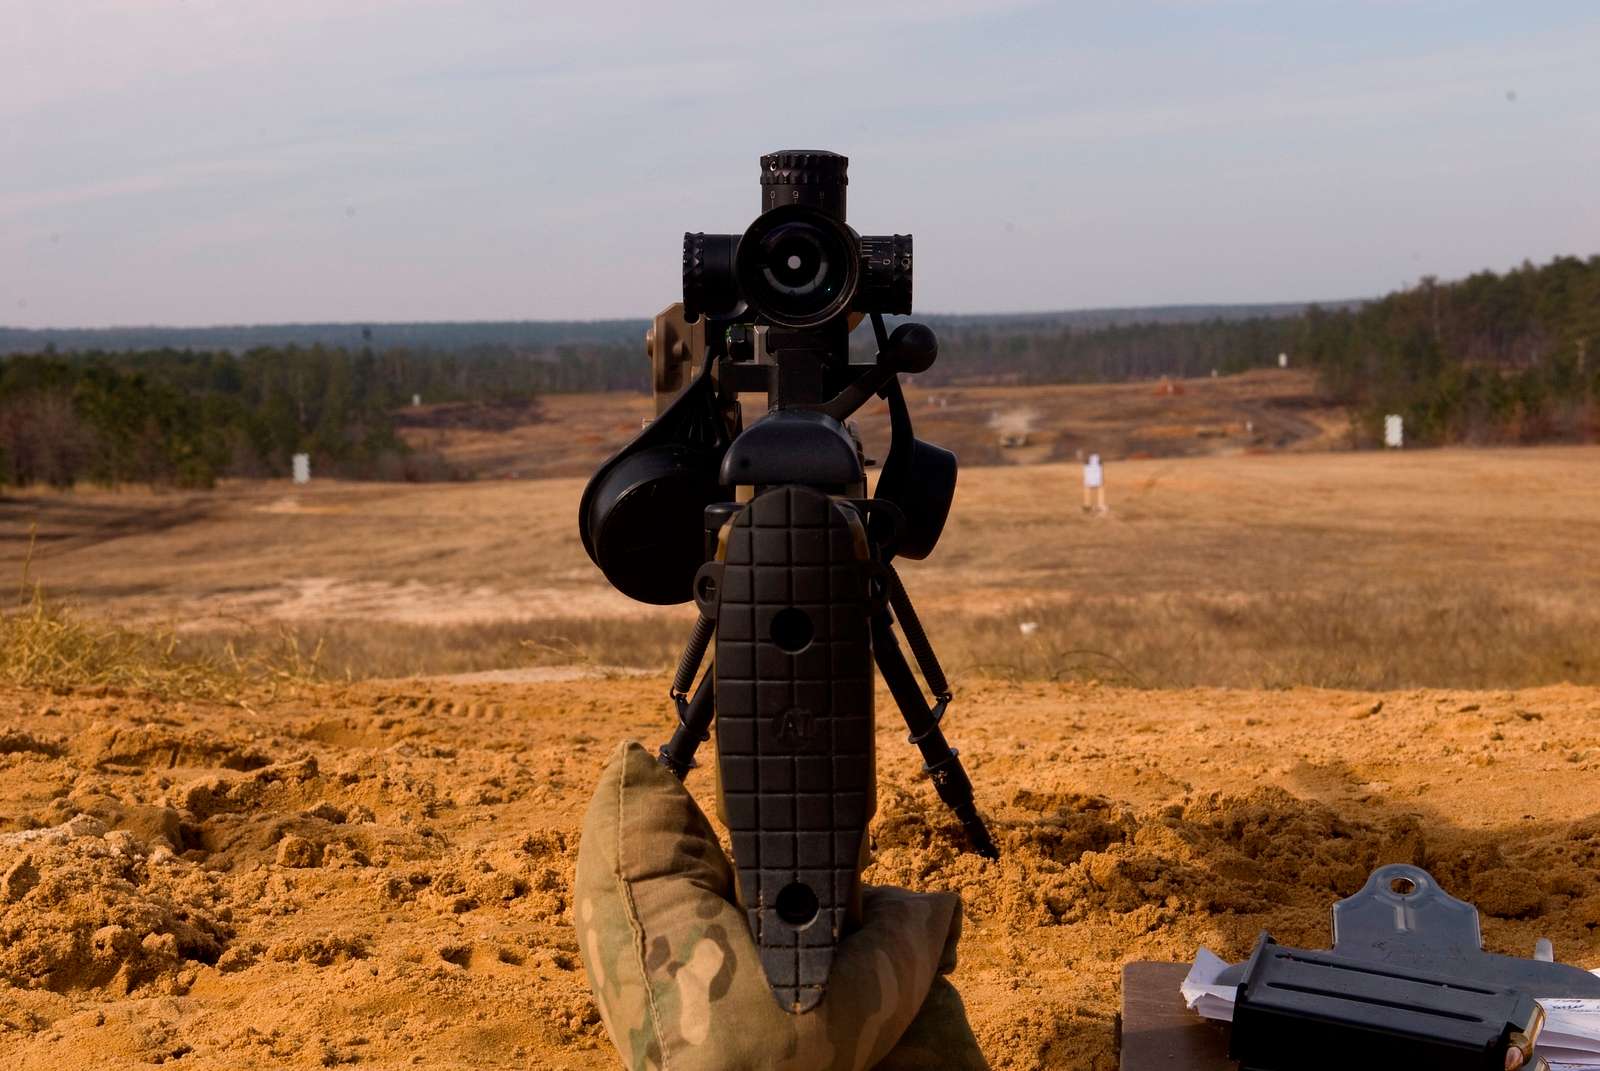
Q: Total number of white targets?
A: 5